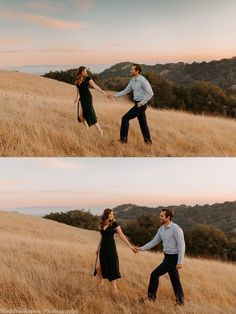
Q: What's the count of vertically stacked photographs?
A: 2